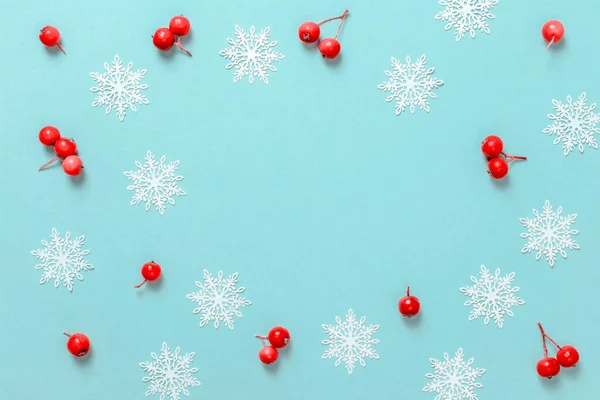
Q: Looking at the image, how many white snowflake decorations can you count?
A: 13